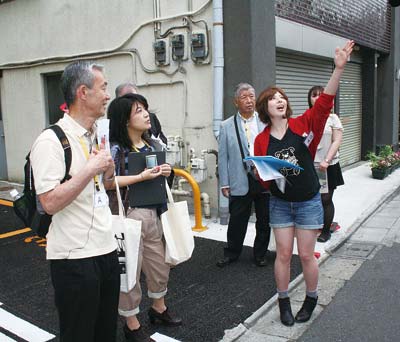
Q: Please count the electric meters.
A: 3